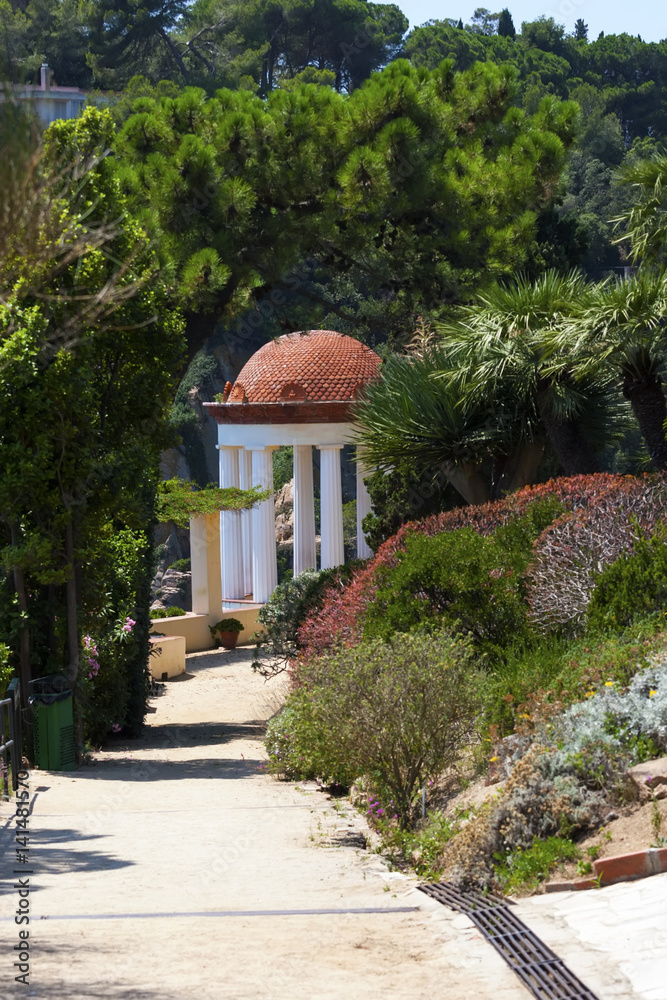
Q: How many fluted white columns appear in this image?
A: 6